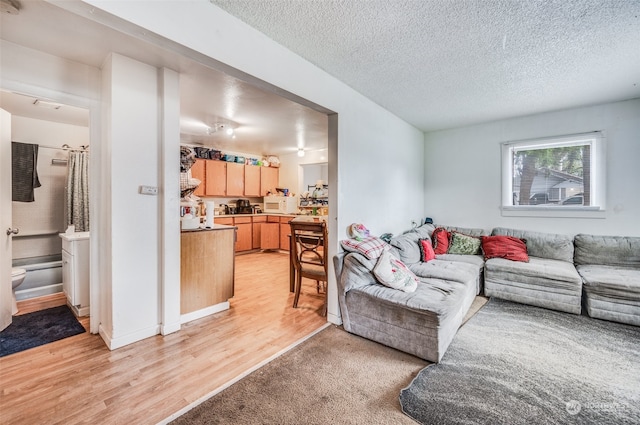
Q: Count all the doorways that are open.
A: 2